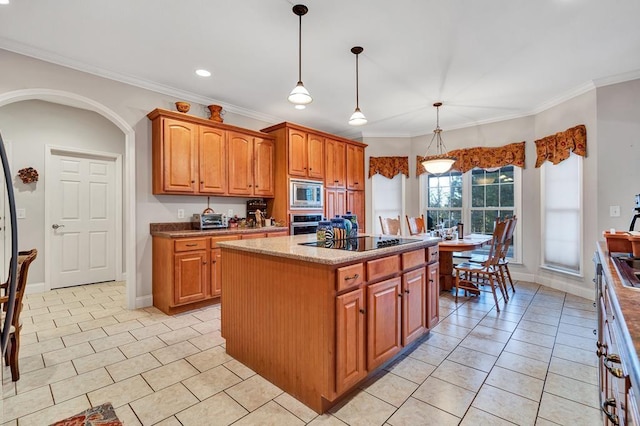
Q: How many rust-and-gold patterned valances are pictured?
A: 3